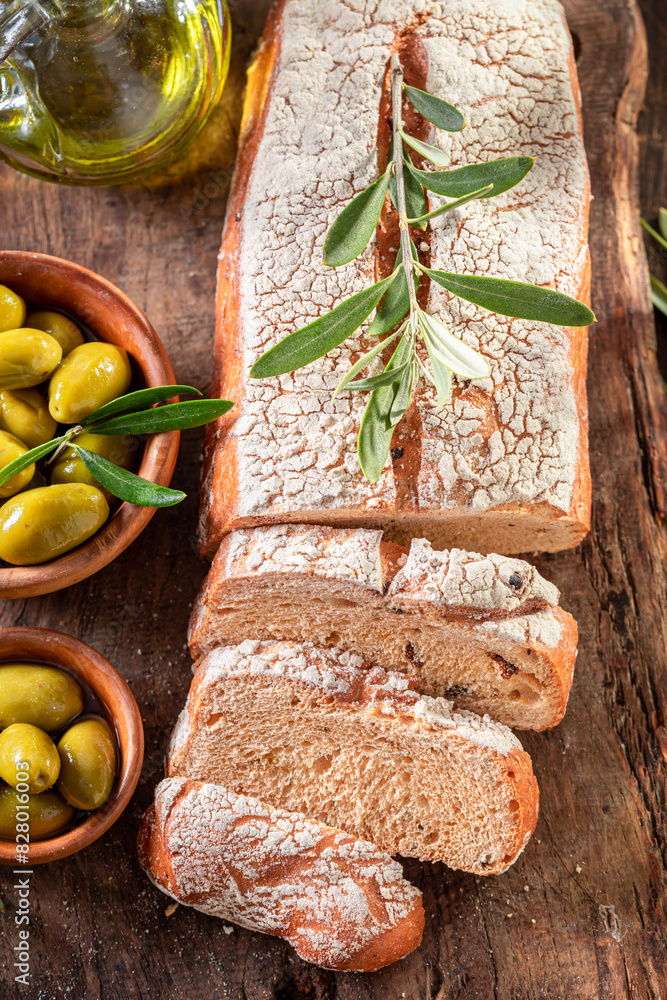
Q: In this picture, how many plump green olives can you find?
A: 12